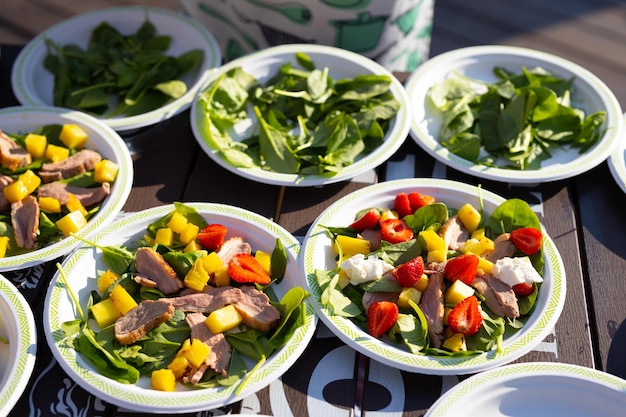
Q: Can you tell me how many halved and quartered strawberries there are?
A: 12